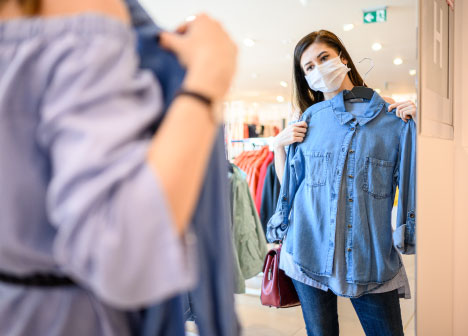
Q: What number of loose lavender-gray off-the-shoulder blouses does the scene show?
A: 1